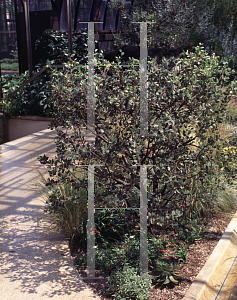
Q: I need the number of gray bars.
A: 4